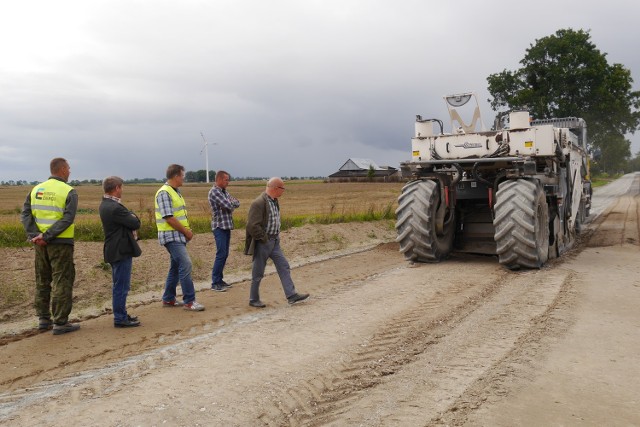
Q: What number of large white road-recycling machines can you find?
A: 1